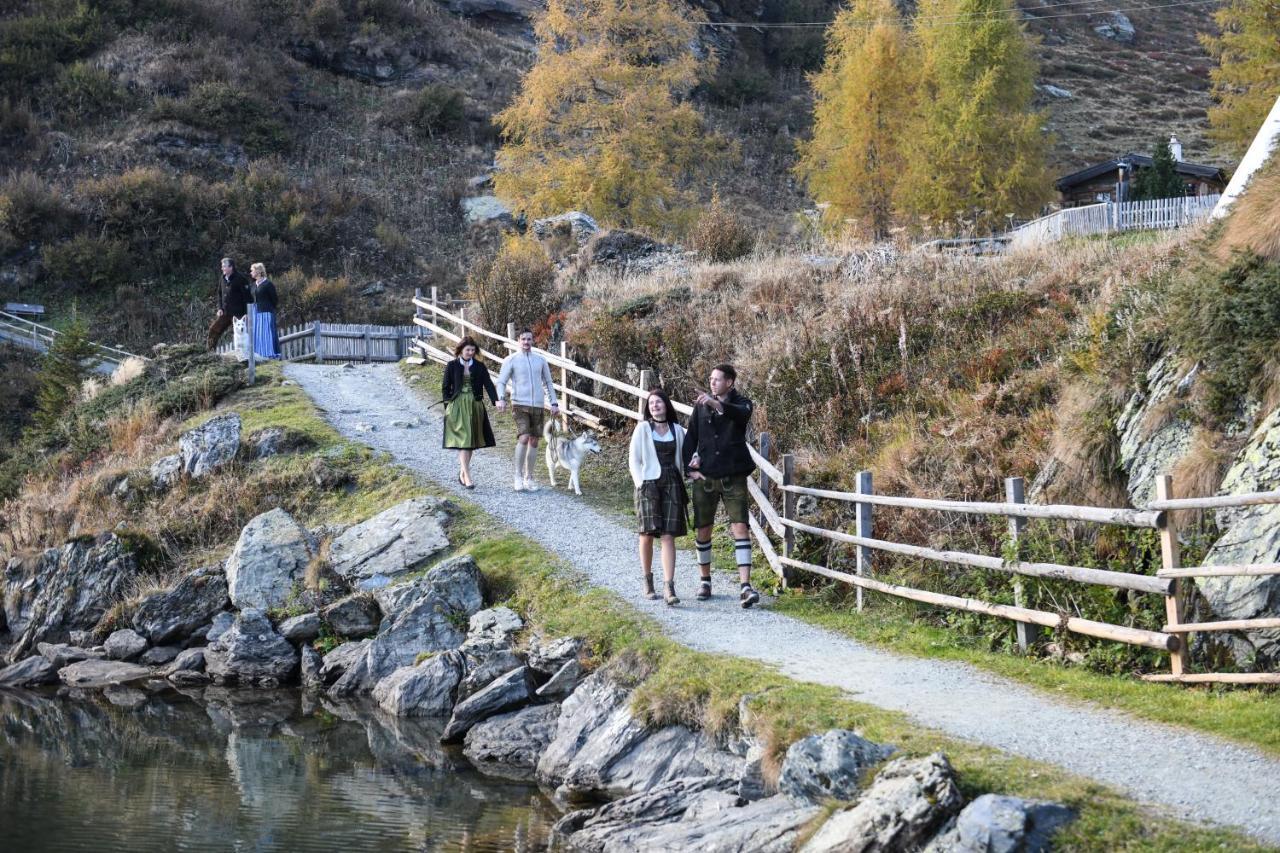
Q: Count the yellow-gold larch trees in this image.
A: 4